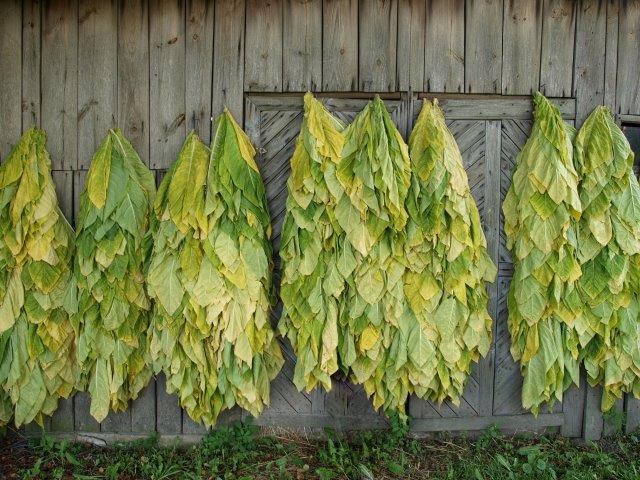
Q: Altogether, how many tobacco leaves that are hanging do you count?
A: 9